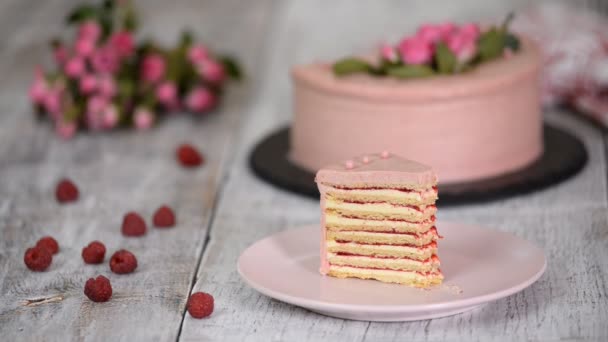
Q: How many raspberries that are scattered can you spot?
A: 10